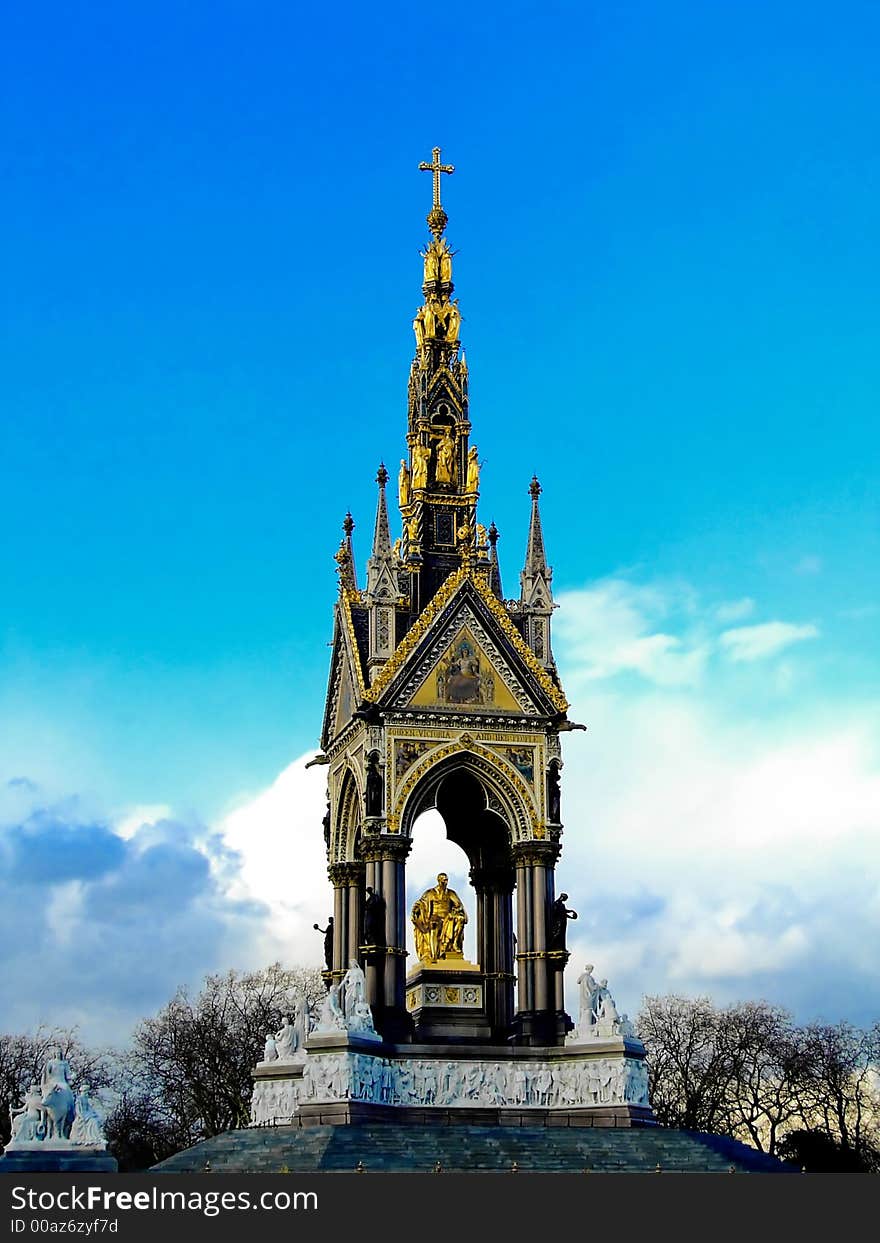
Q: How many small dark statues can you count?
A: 6